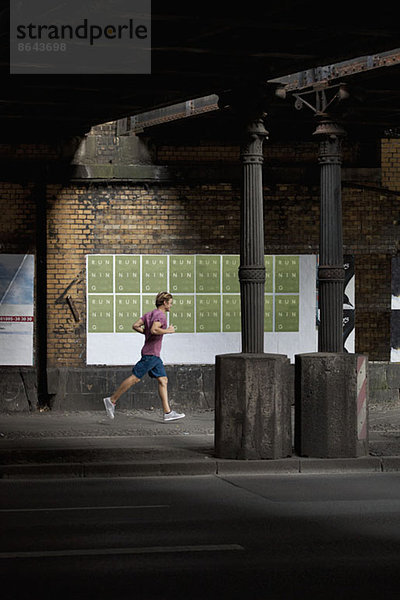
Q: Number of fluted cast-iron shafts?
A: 2